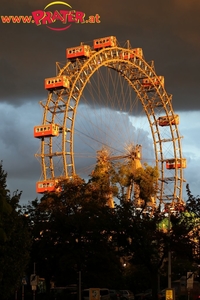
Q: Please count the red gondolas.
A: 9